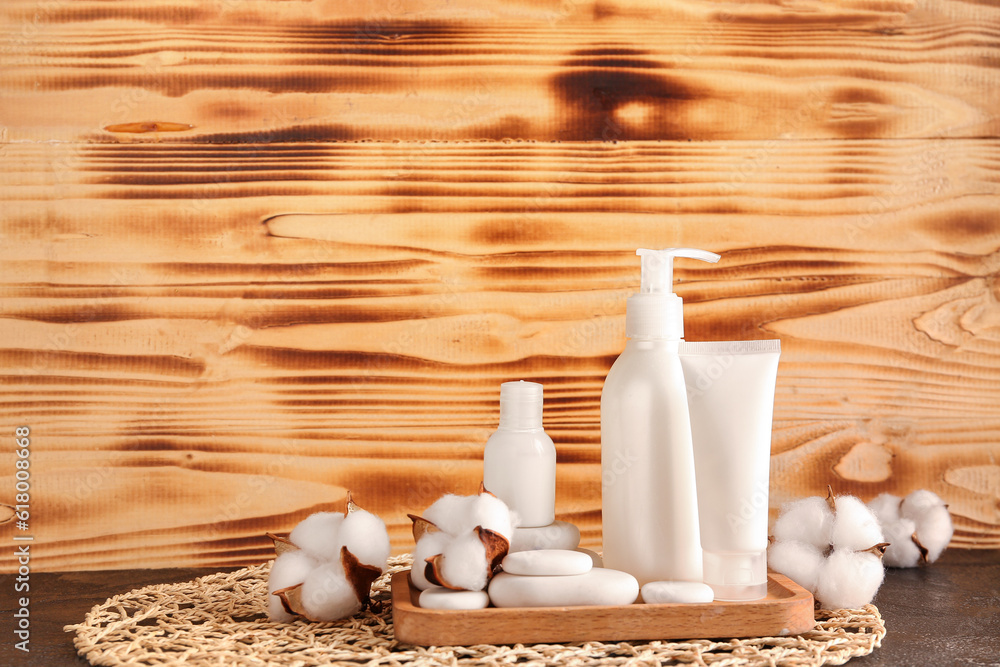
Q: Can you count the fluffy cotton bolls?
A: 4